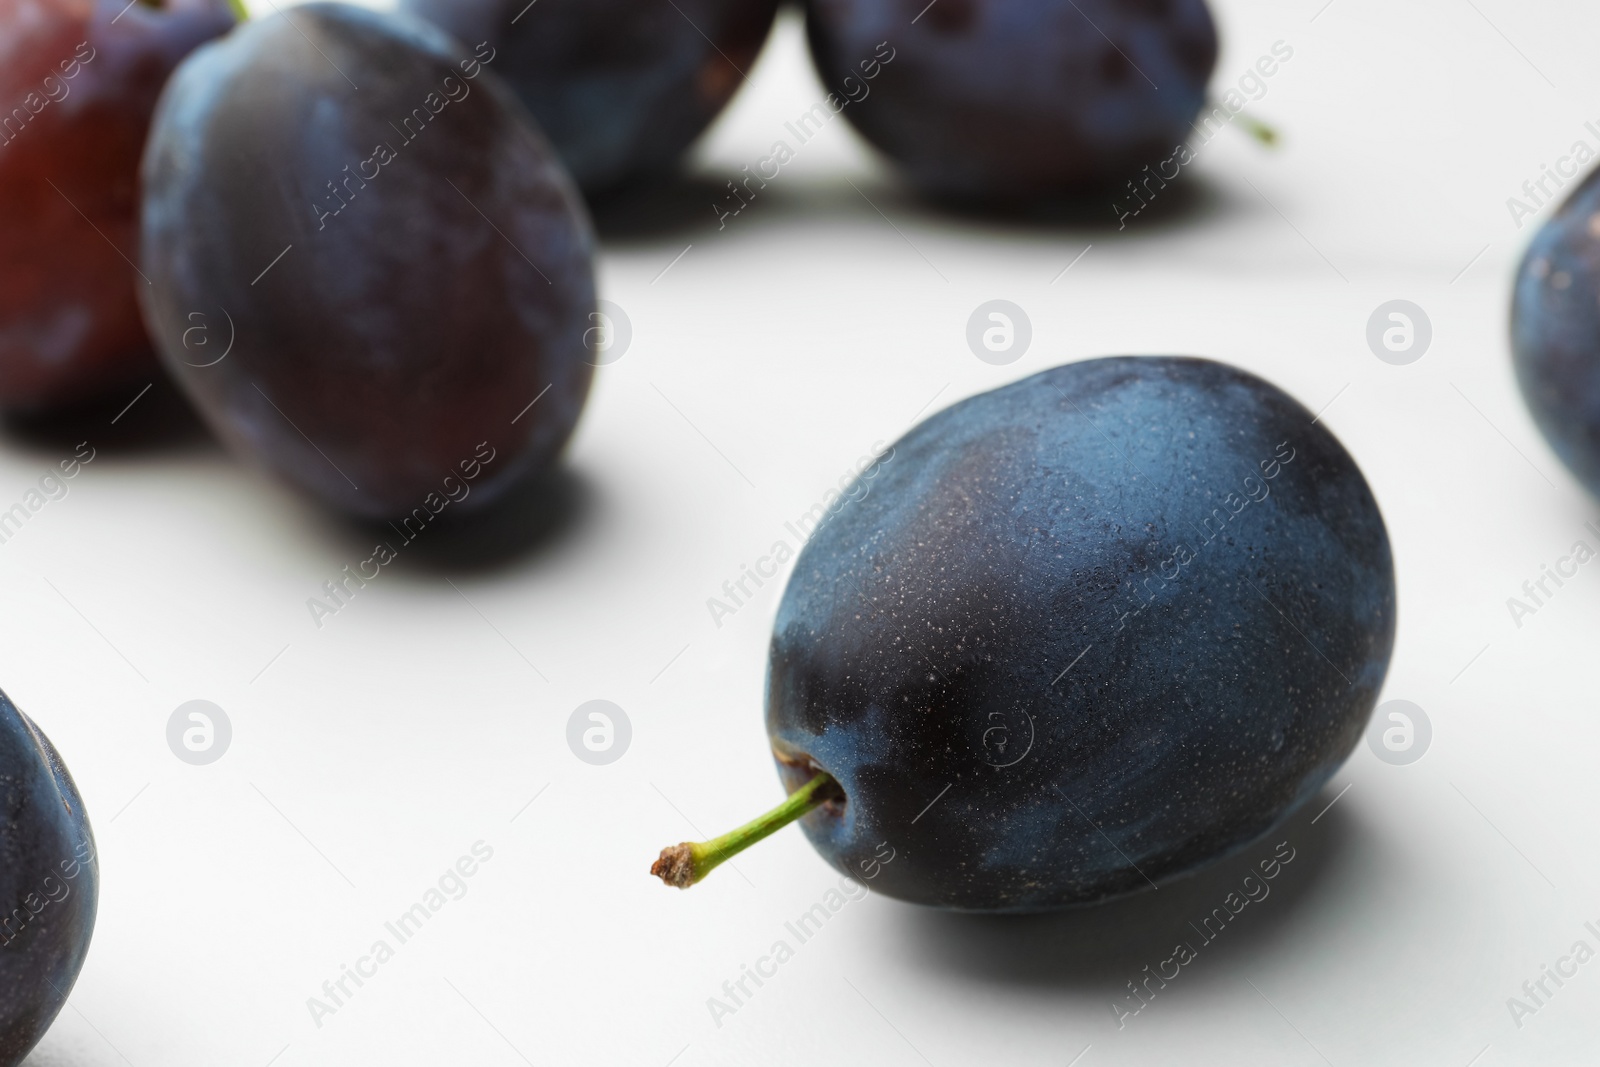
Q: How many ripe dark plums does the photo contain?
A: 7